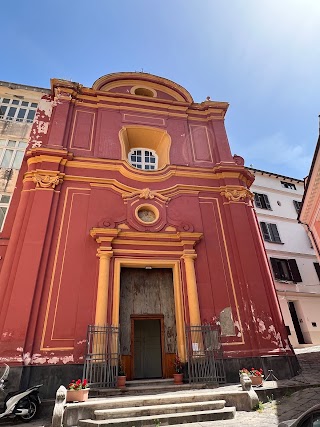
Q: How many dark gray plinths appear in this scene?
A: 2